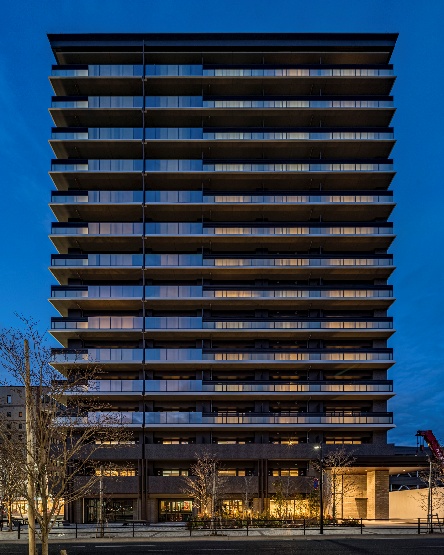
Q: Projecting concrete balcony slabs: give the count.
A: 12